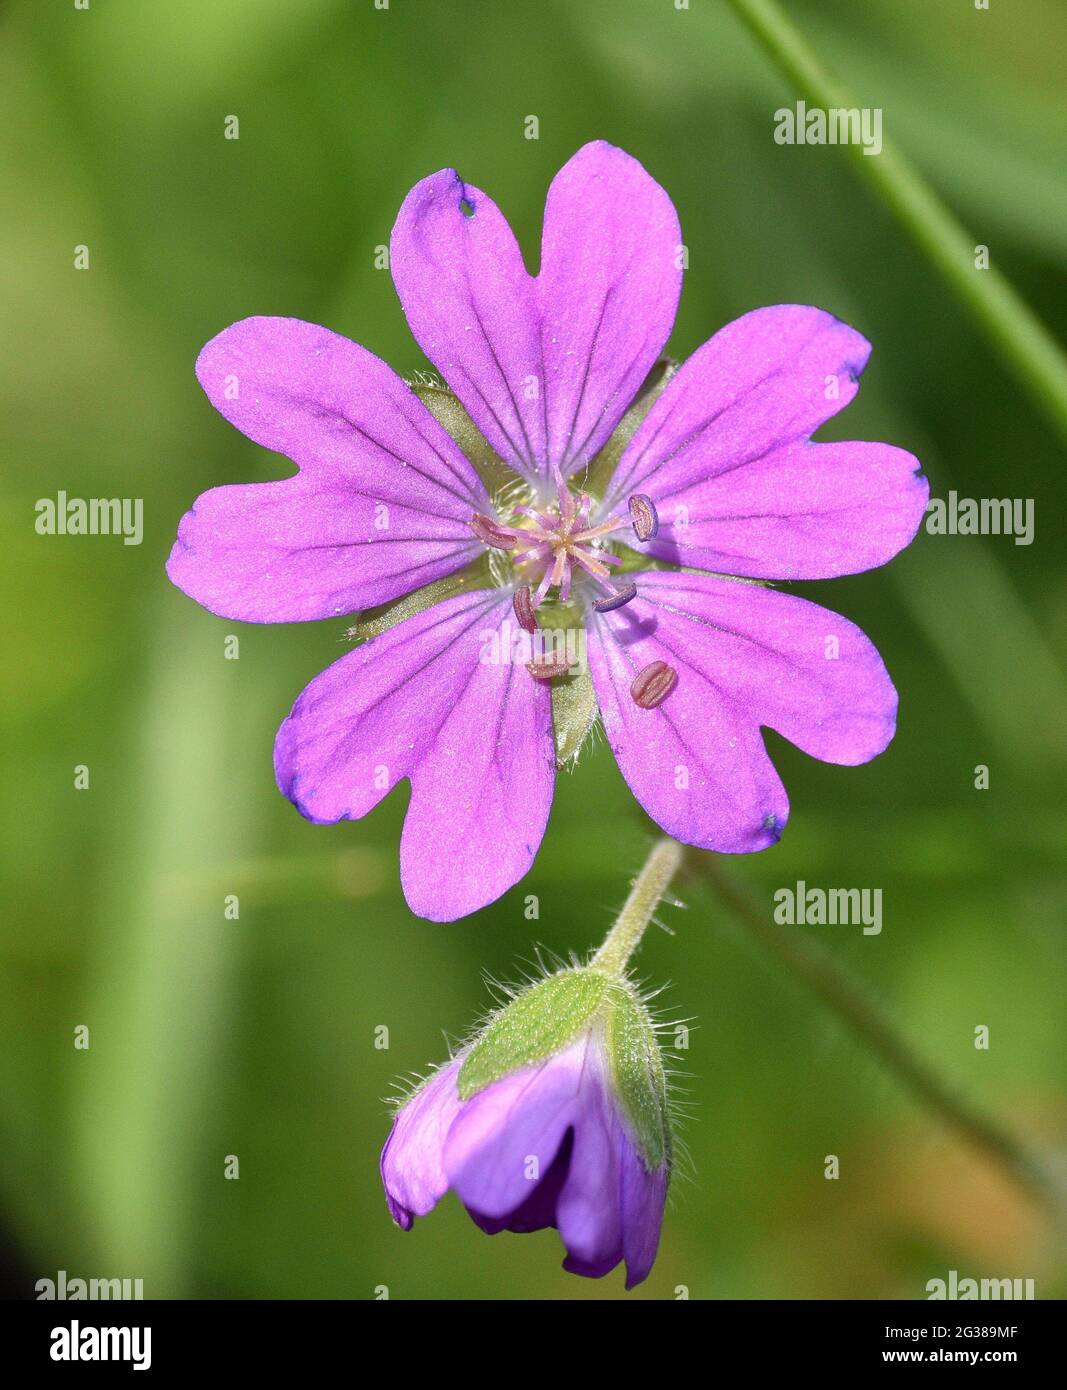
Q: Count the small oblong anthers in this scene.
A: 6